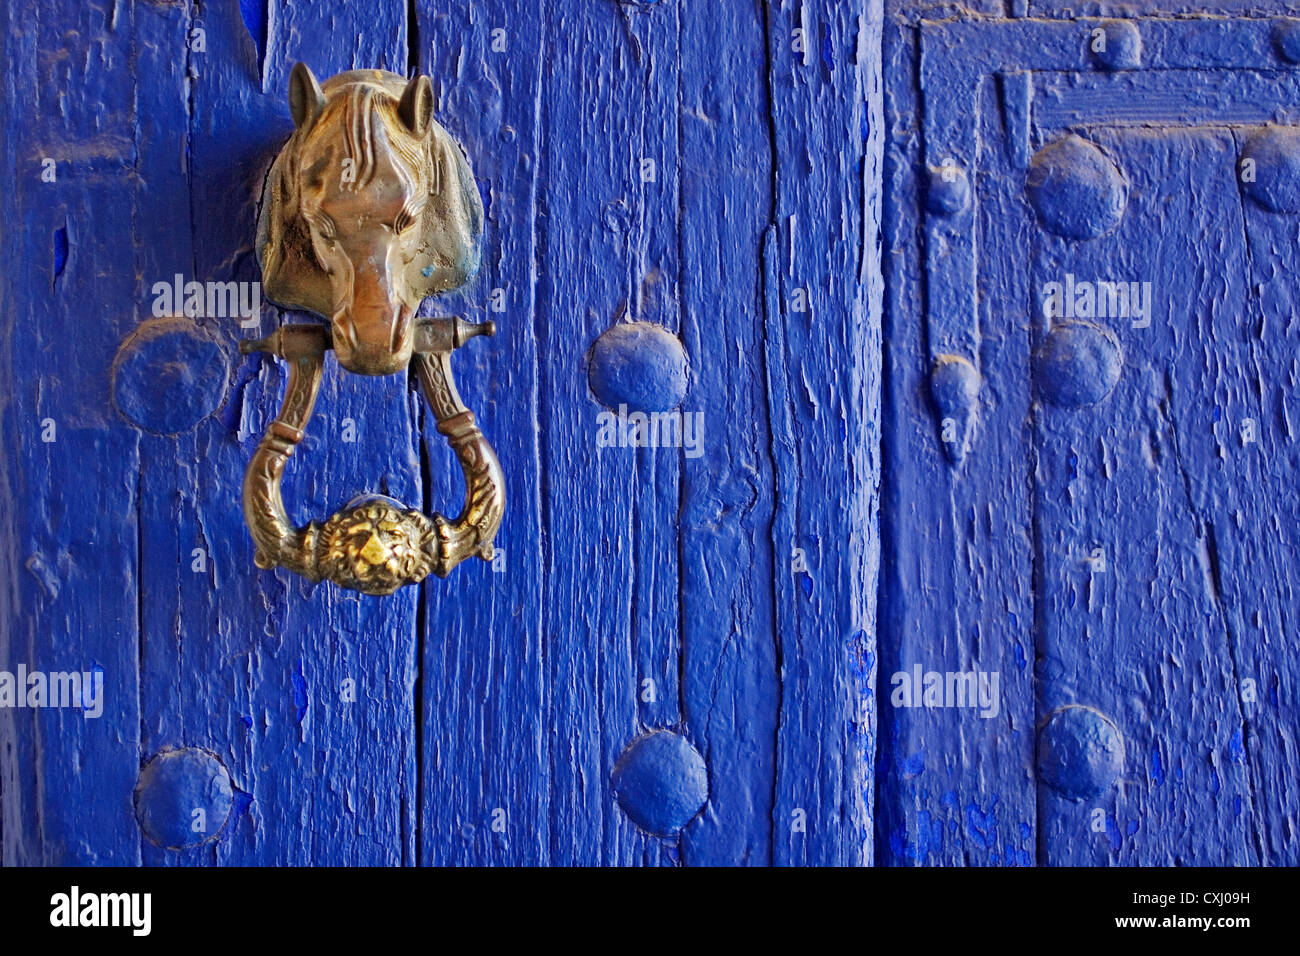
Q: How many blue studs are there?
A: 12